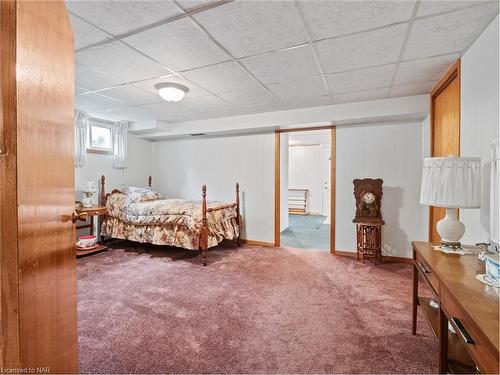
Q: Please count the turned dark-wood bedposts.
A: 4